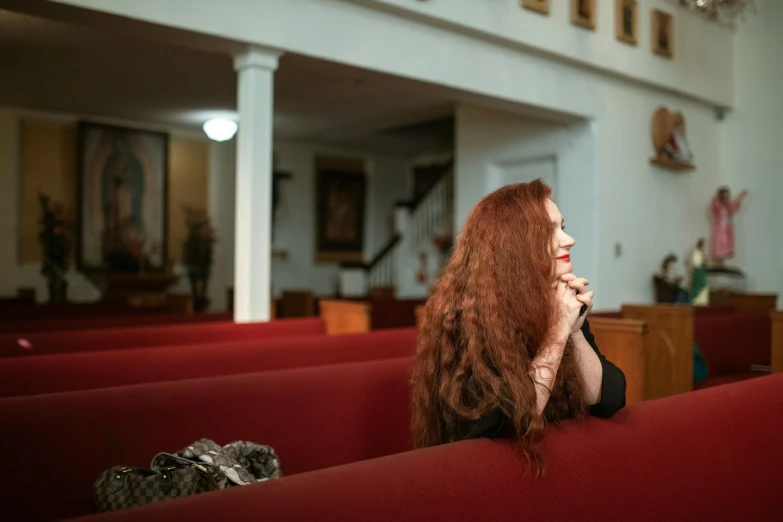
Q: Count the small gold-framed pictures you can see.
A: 4